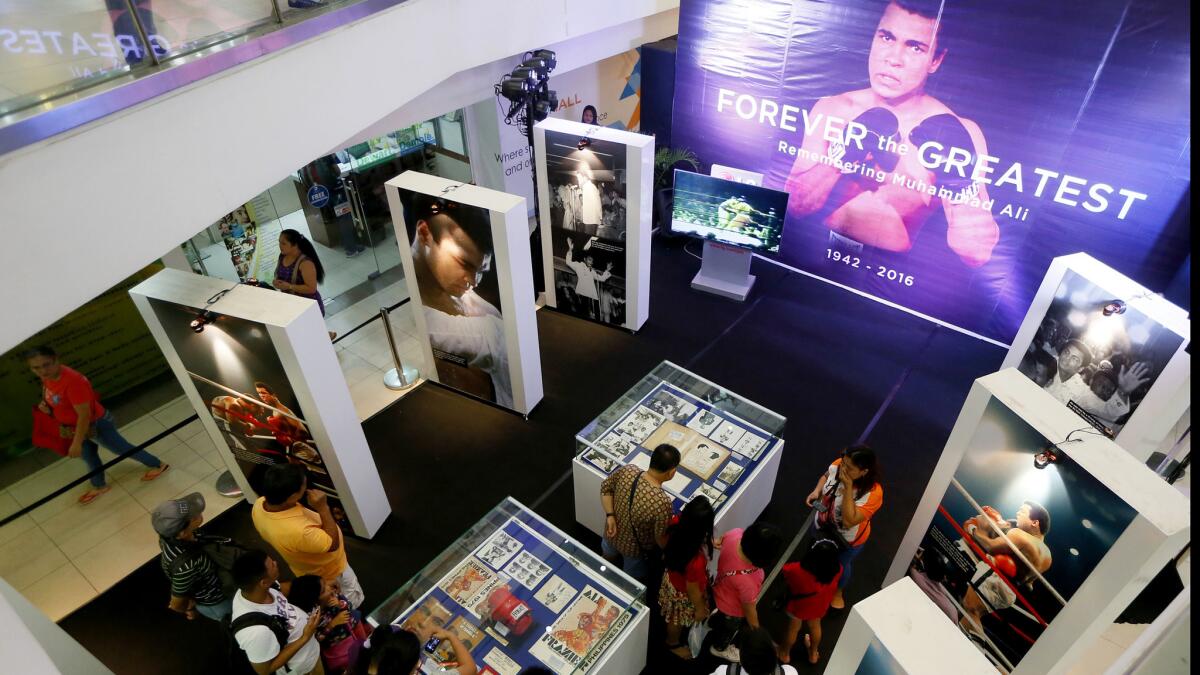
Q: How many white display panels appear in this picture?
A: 6